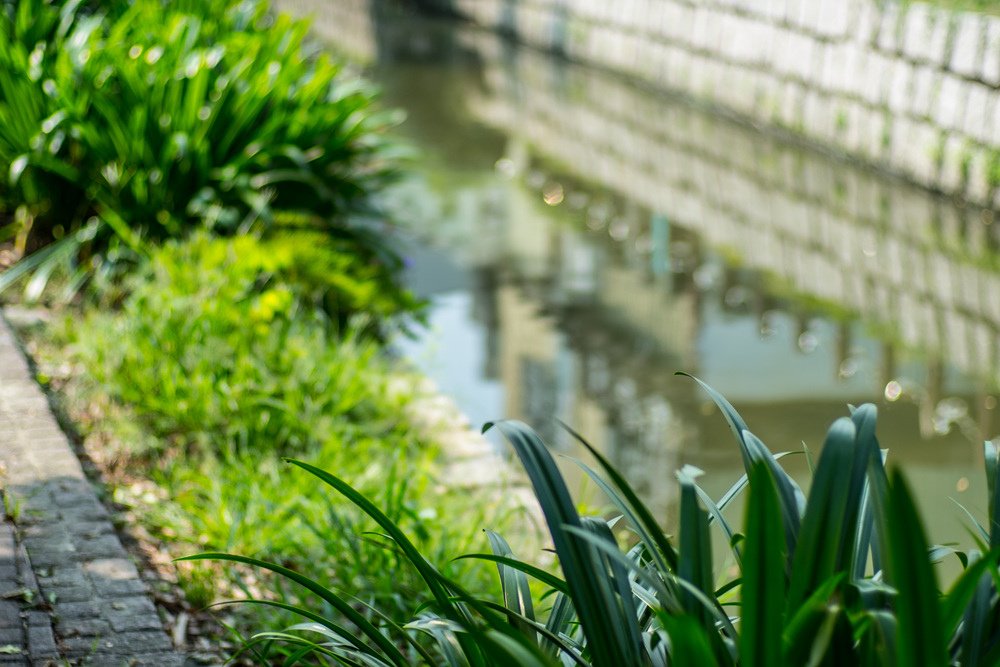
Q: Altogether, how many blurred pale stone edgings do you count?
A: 1